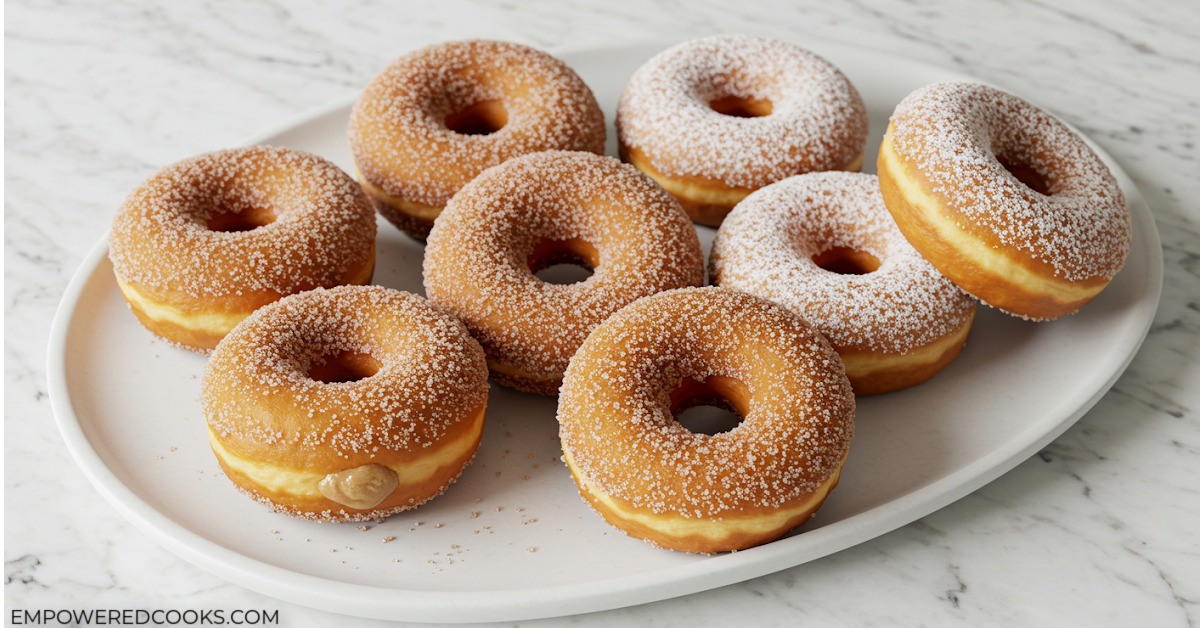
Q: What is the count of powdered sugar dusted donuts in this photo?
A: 3